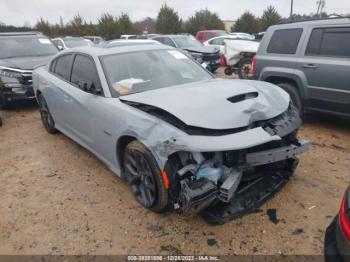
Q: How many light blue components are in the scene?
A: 1